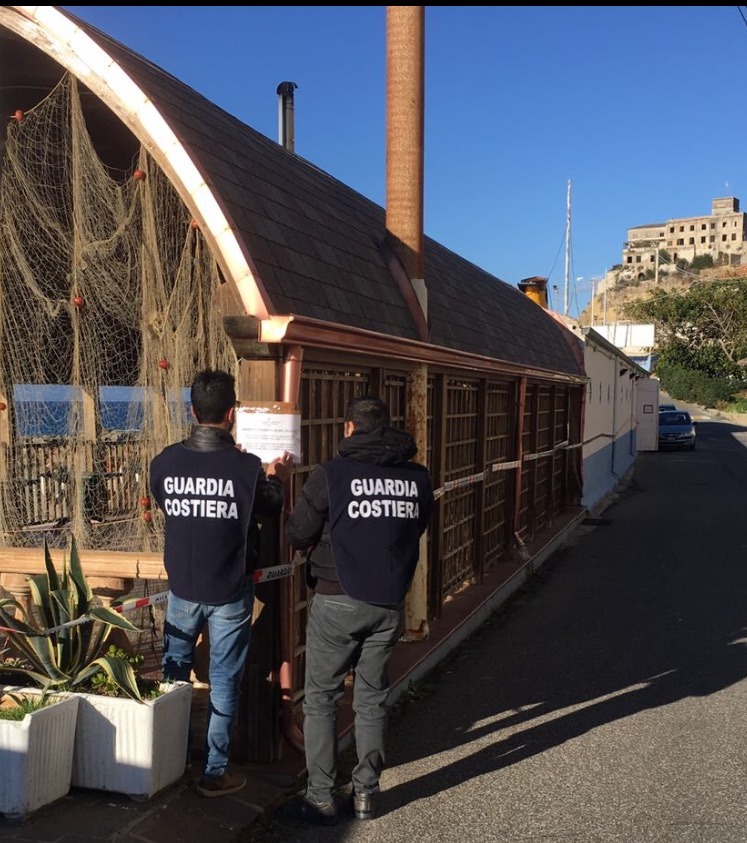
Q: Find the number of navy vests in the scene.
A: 2